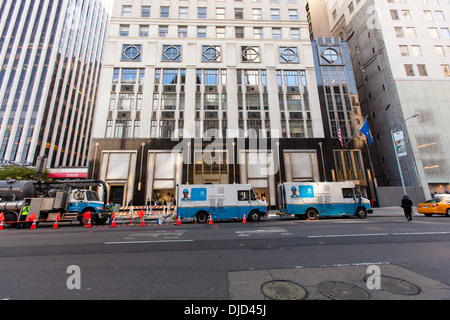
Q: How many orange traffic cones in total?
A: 9